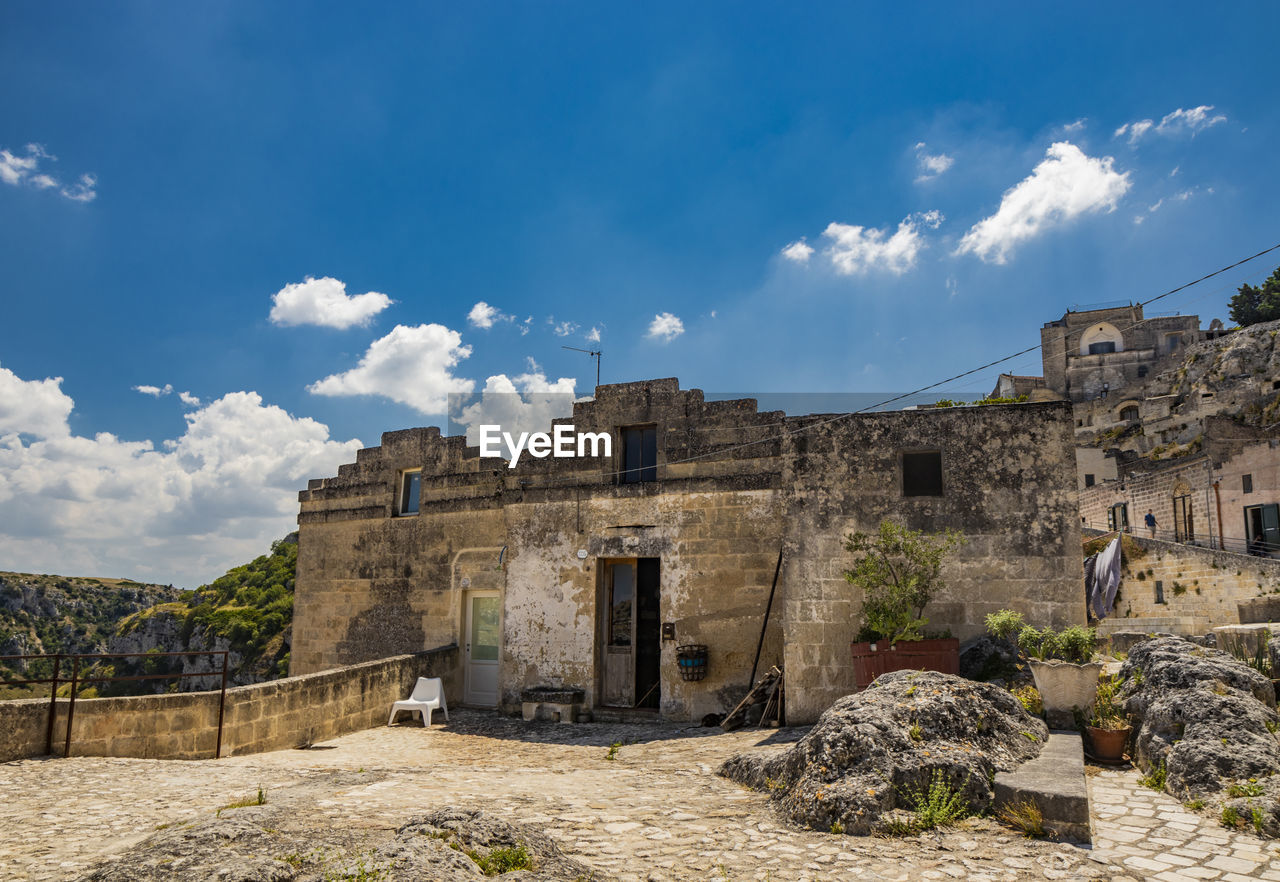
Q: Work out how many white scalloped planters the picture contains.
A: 1